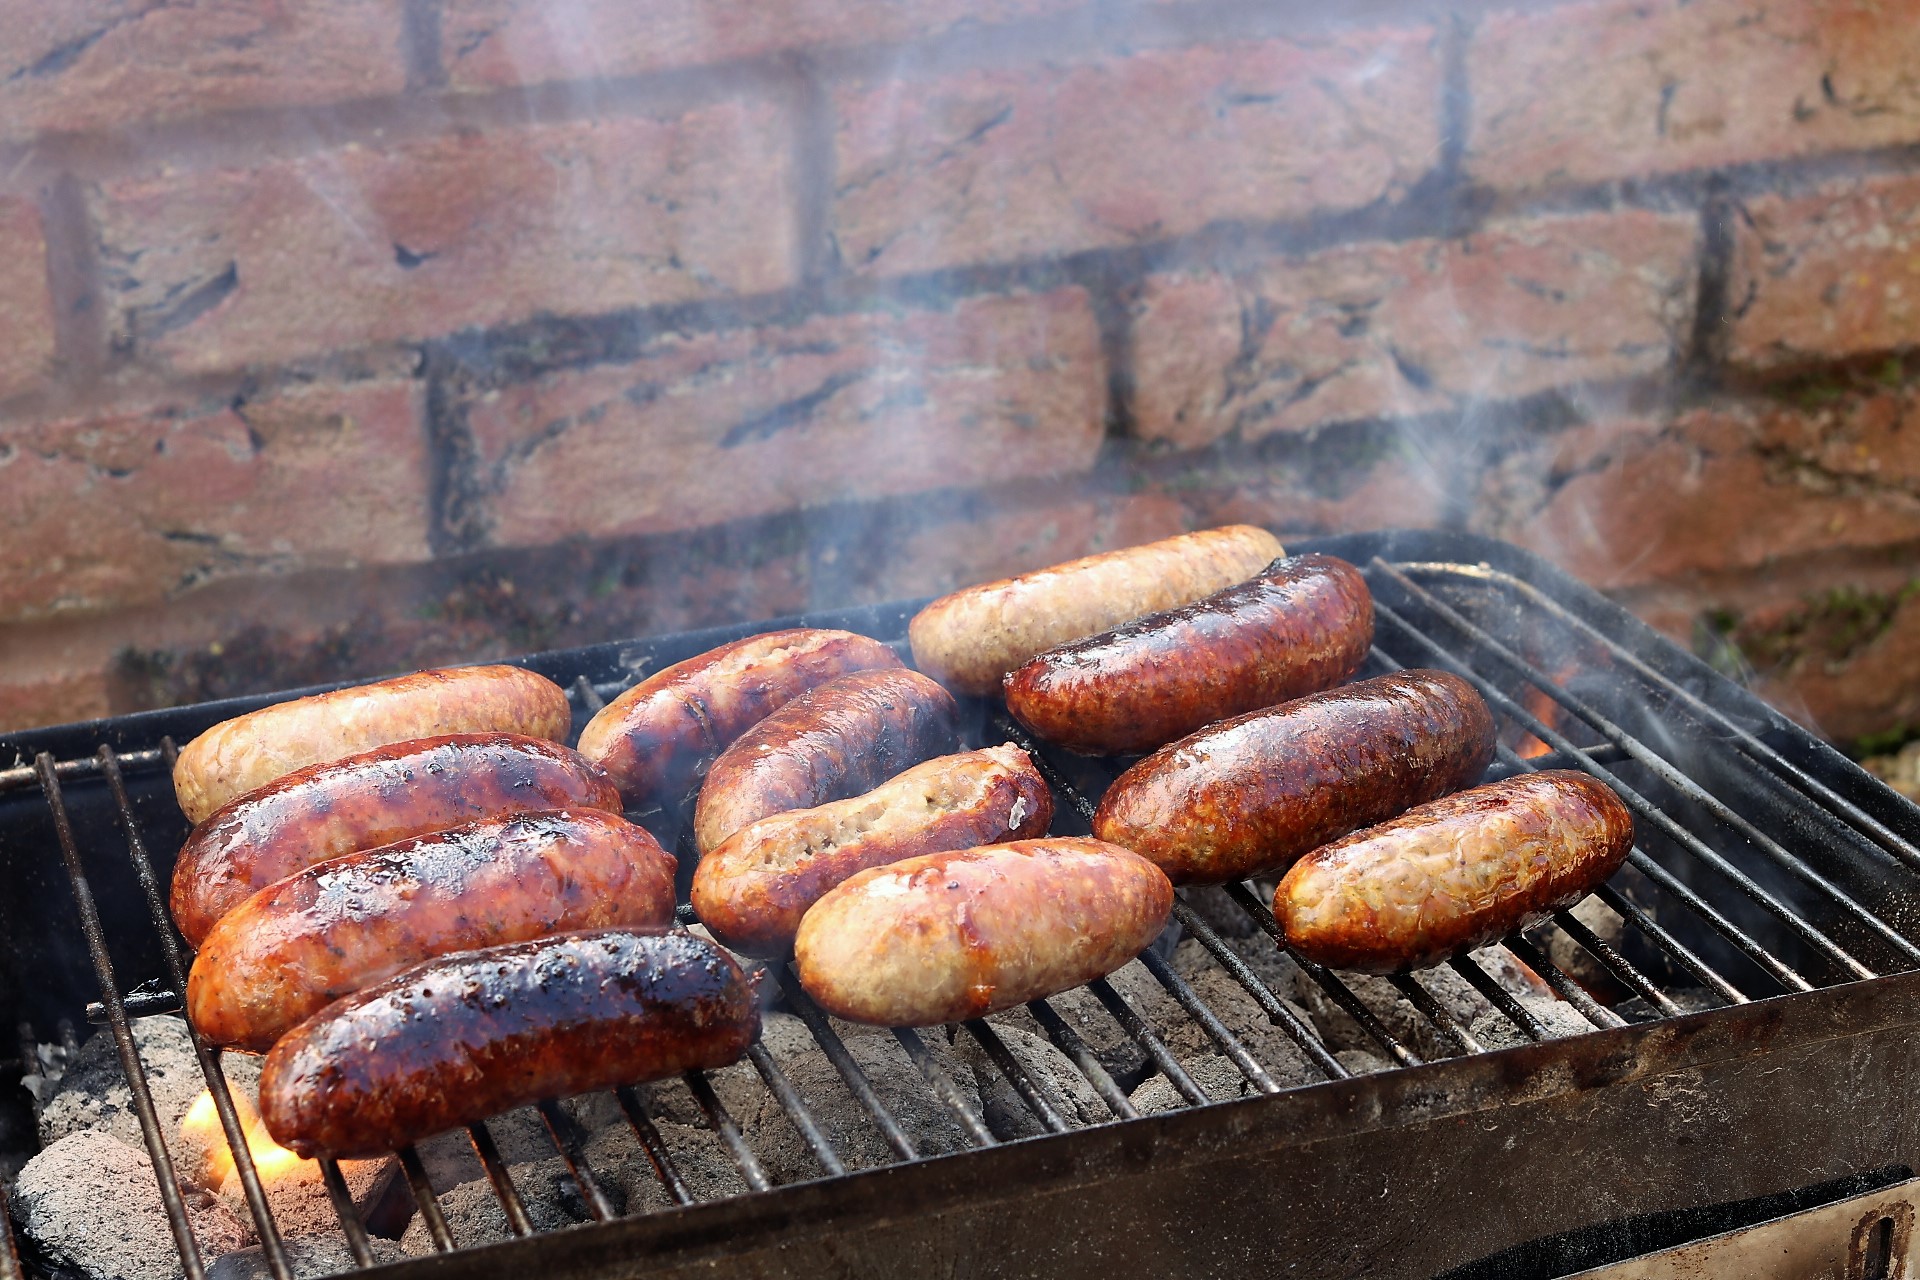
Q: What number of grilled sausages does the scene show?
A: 12